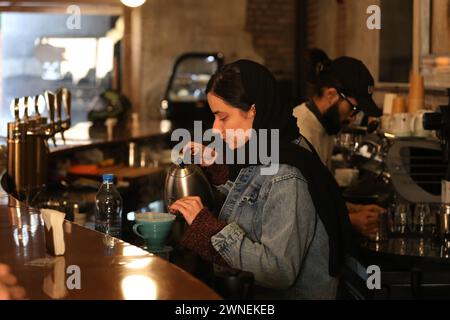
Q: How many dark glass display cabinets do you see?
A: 1